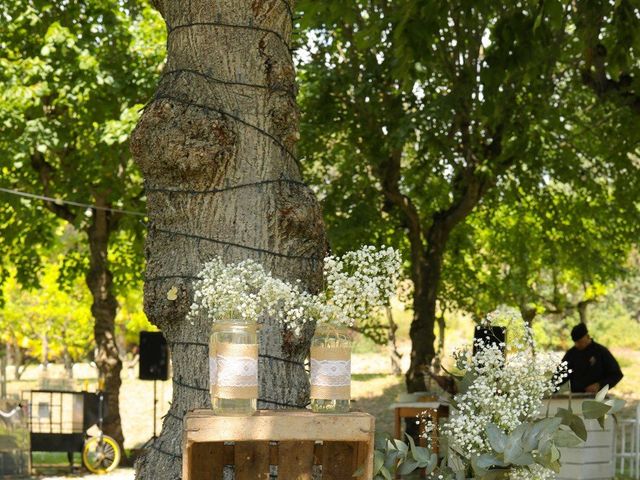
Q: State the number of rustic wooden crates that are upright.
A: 1